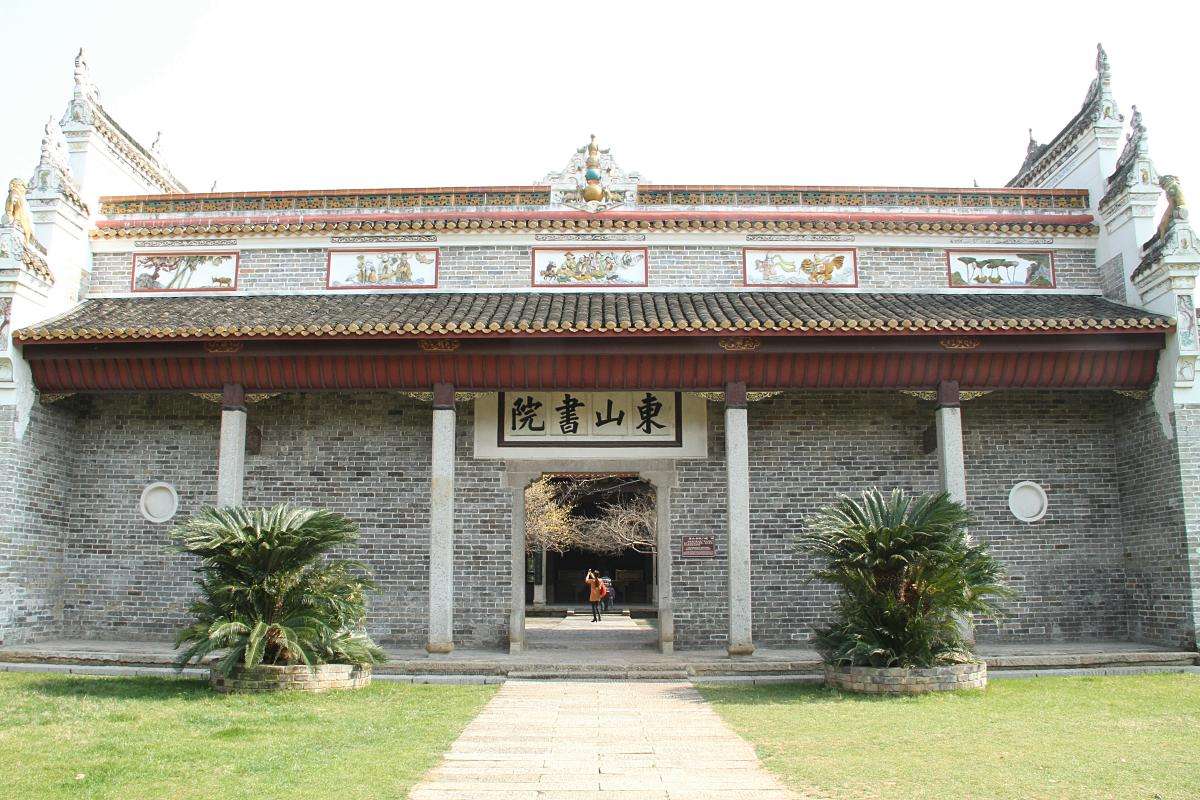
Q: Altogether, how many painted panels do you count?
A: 5